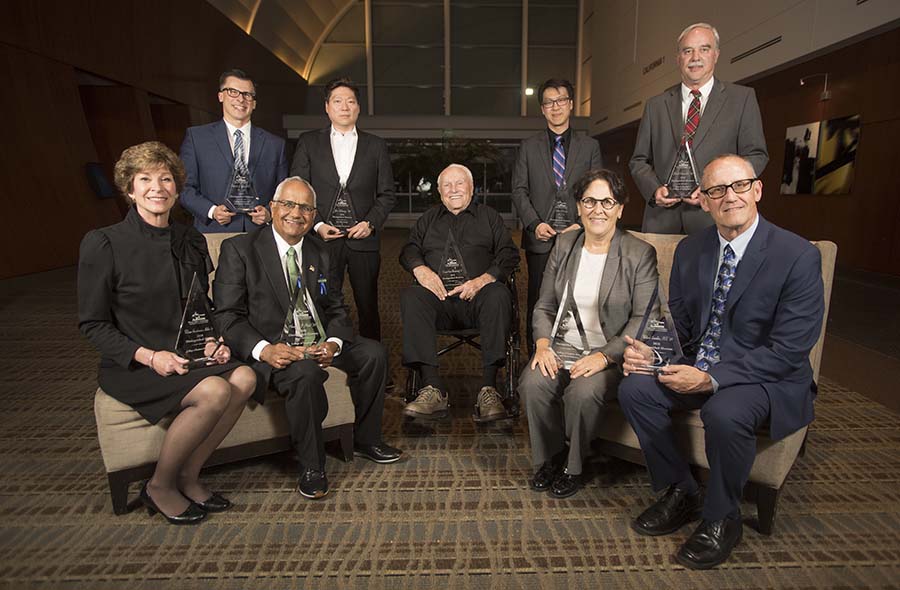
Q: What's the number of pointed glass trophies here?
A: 9